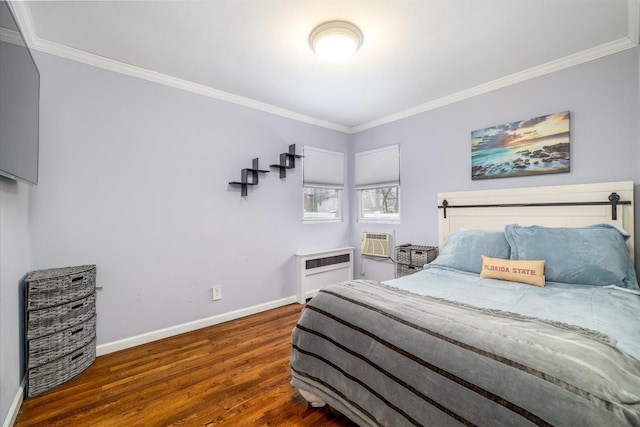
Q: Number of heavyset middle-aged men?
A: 0